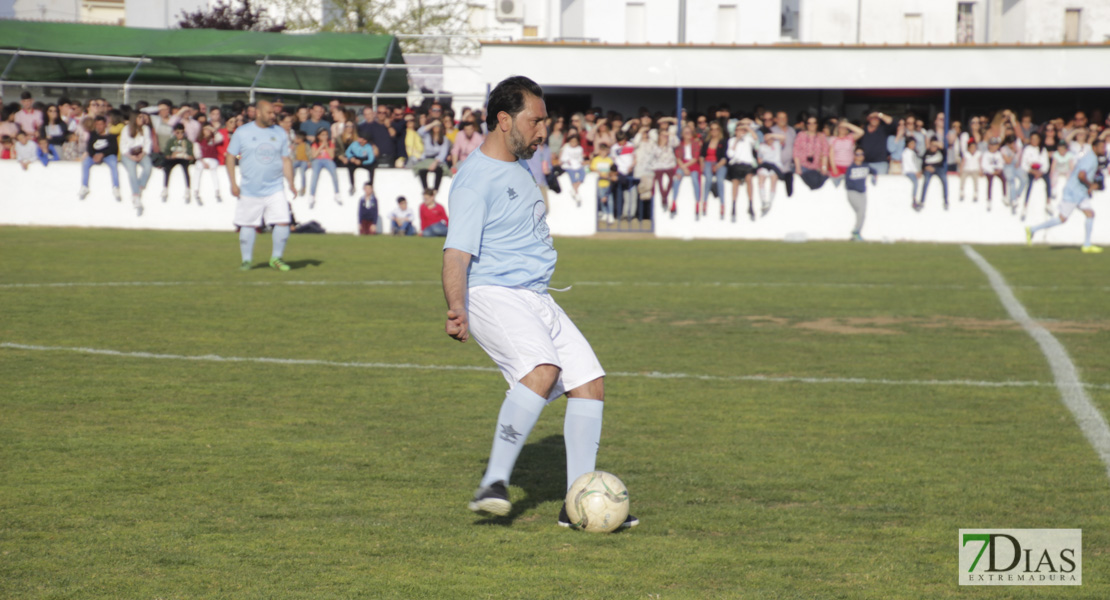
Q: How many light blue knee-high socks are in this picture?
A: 6